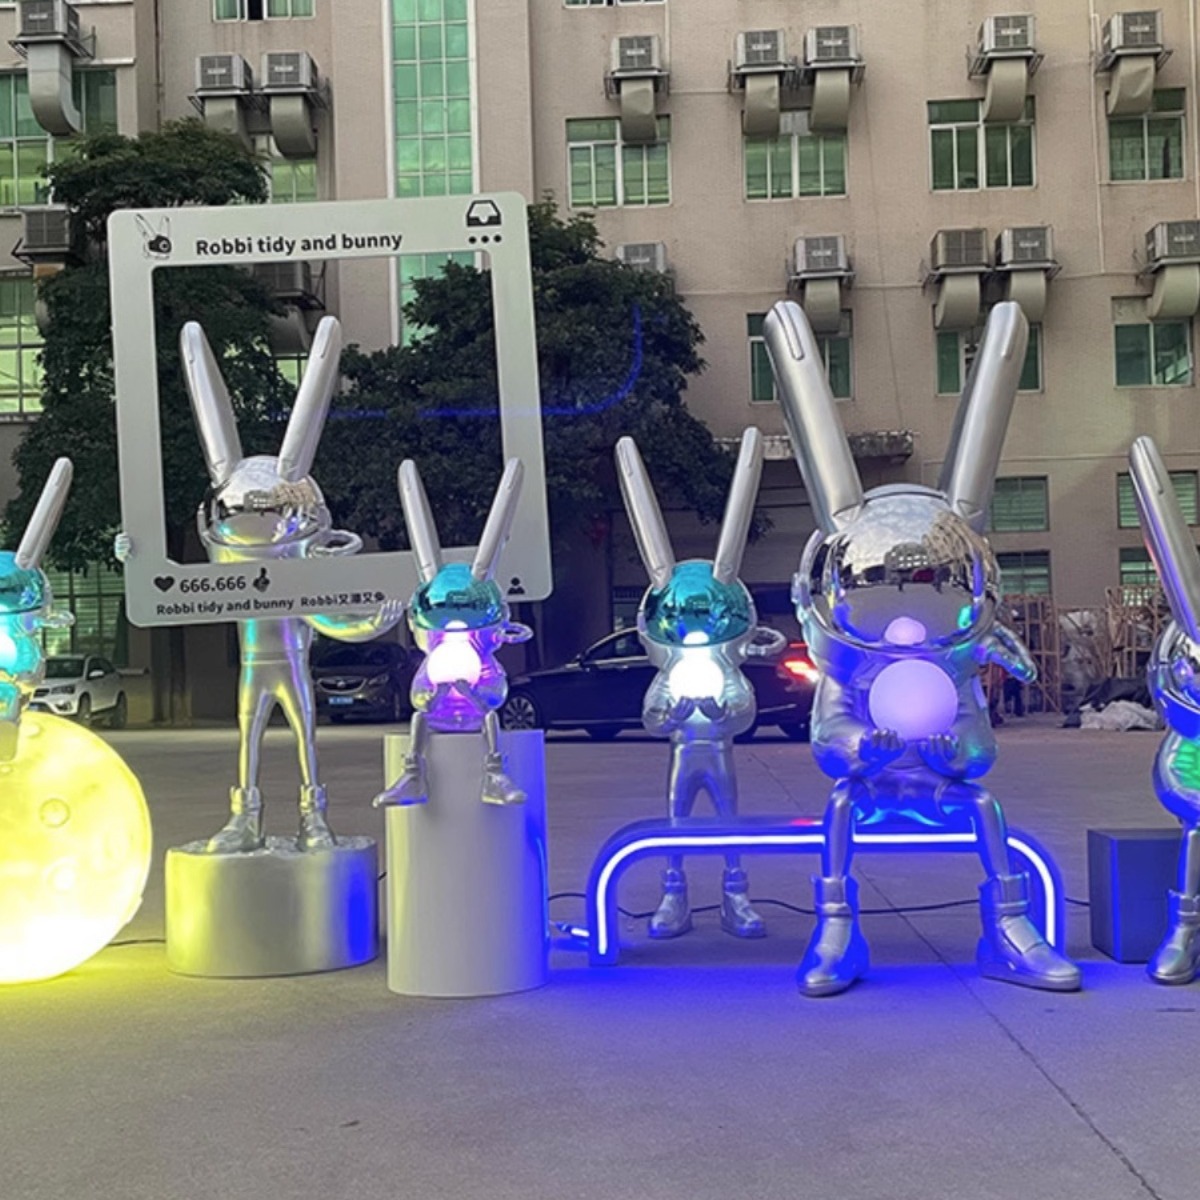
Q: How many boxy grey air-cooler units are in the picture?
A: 15